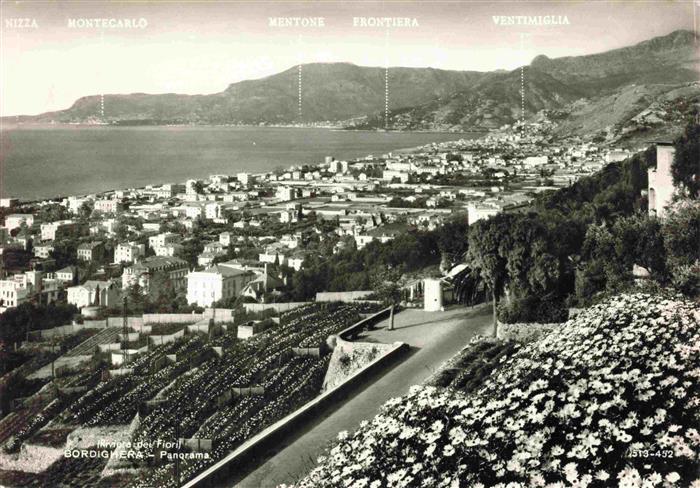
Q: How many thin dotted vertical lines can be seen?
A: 4